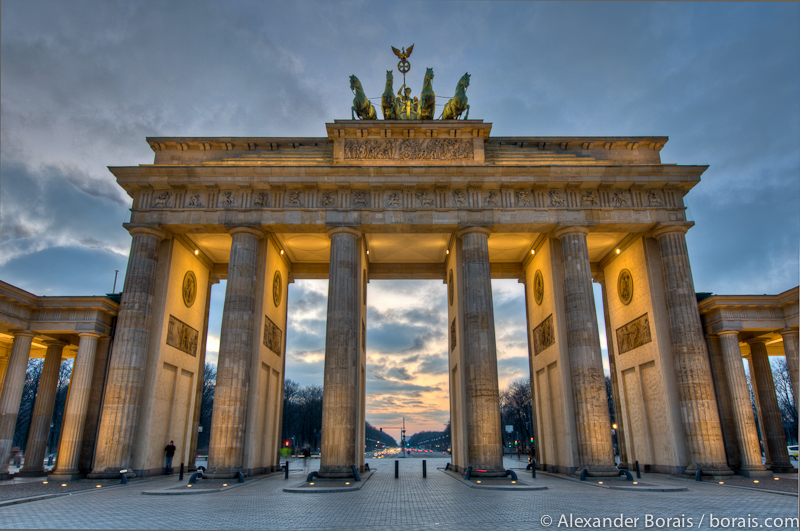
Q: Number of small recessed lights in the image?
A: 14